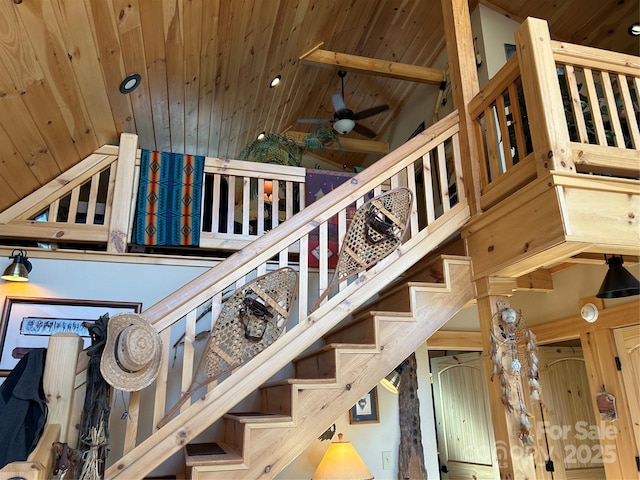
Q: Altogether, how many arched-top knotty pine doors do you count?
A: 3